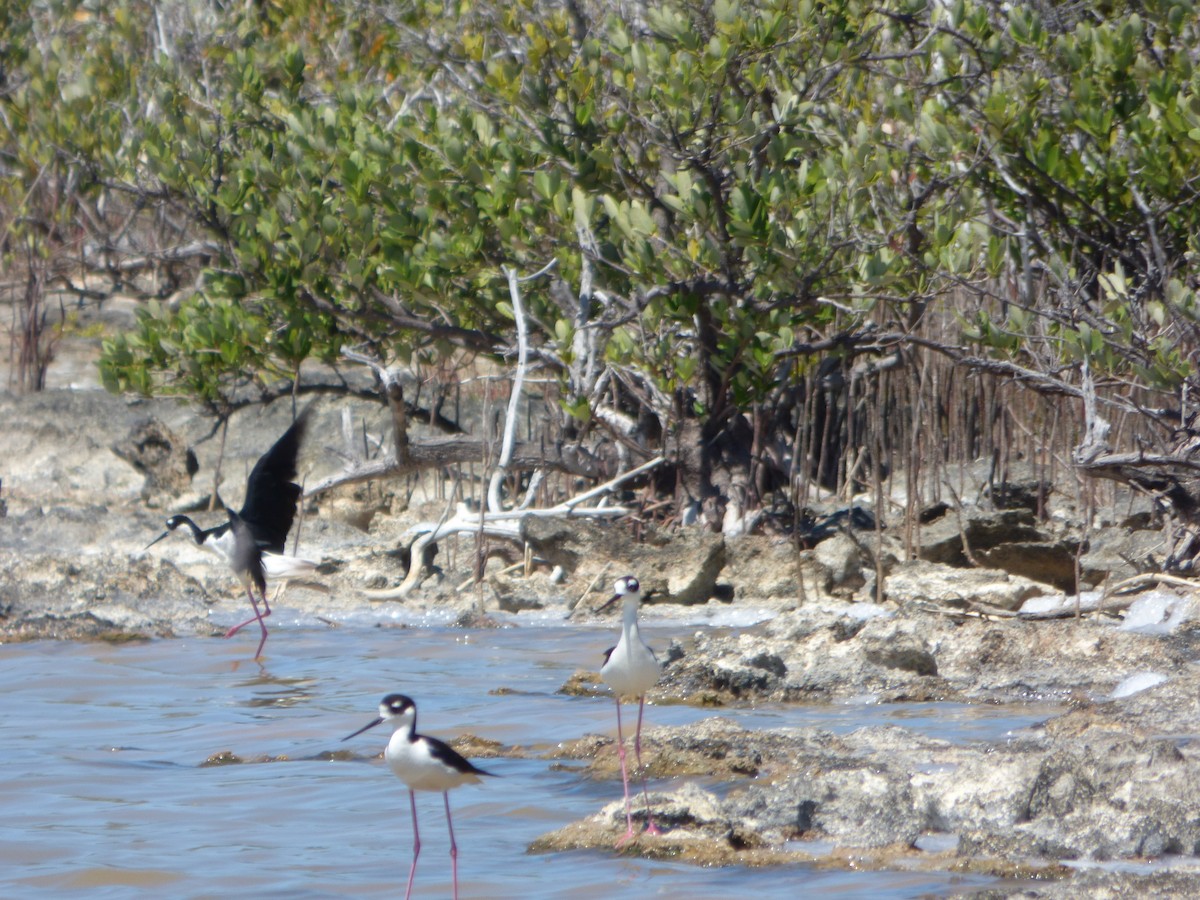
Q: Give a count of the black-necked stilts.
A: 3